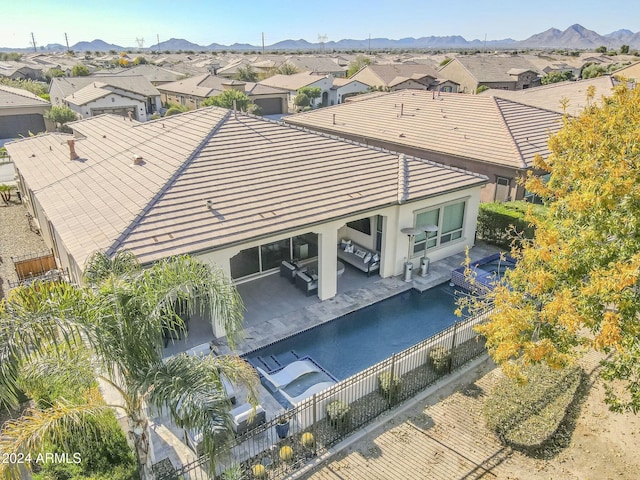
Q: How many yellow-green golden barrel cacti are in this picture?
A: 3